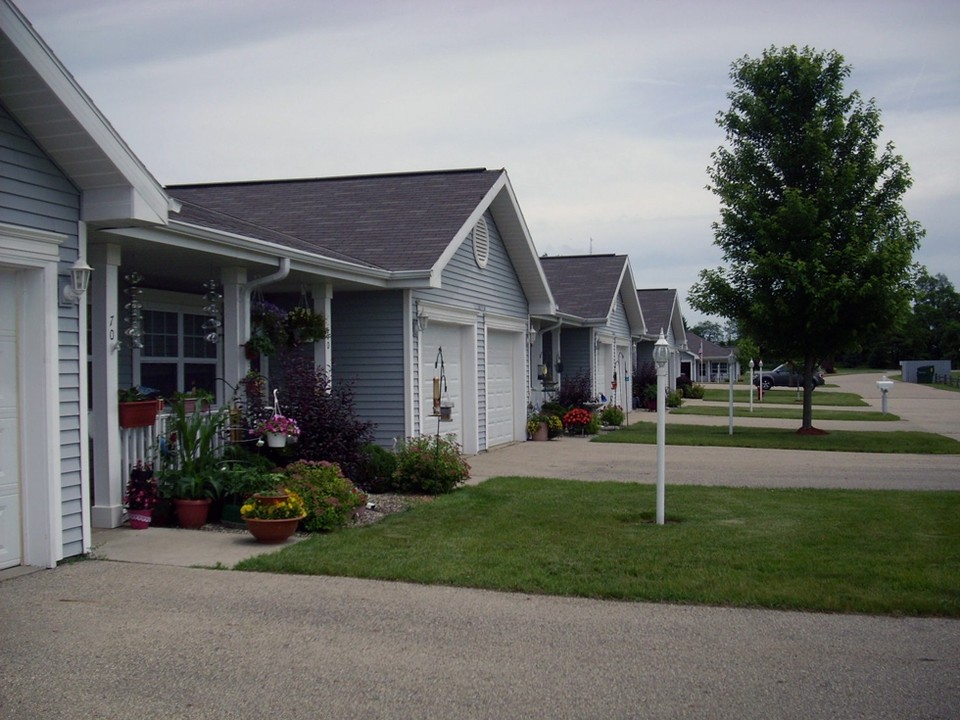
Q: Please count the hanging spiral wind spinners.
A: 2